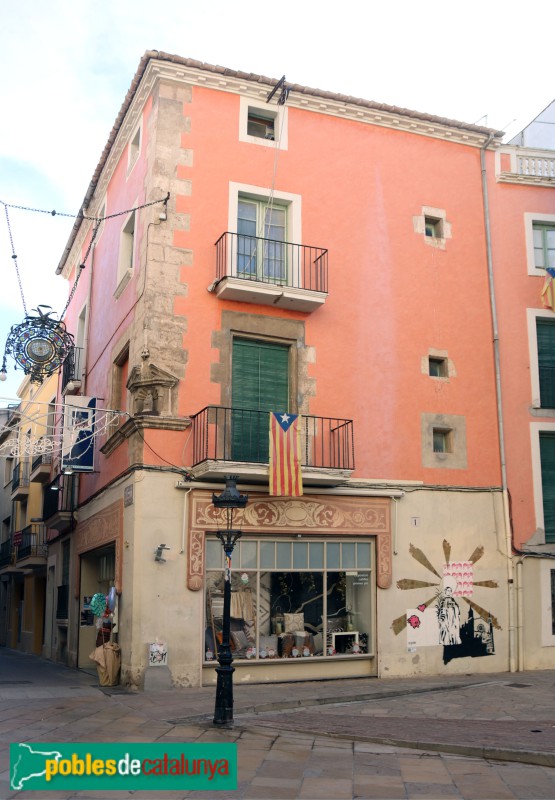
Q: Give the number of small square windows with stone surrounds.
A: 3